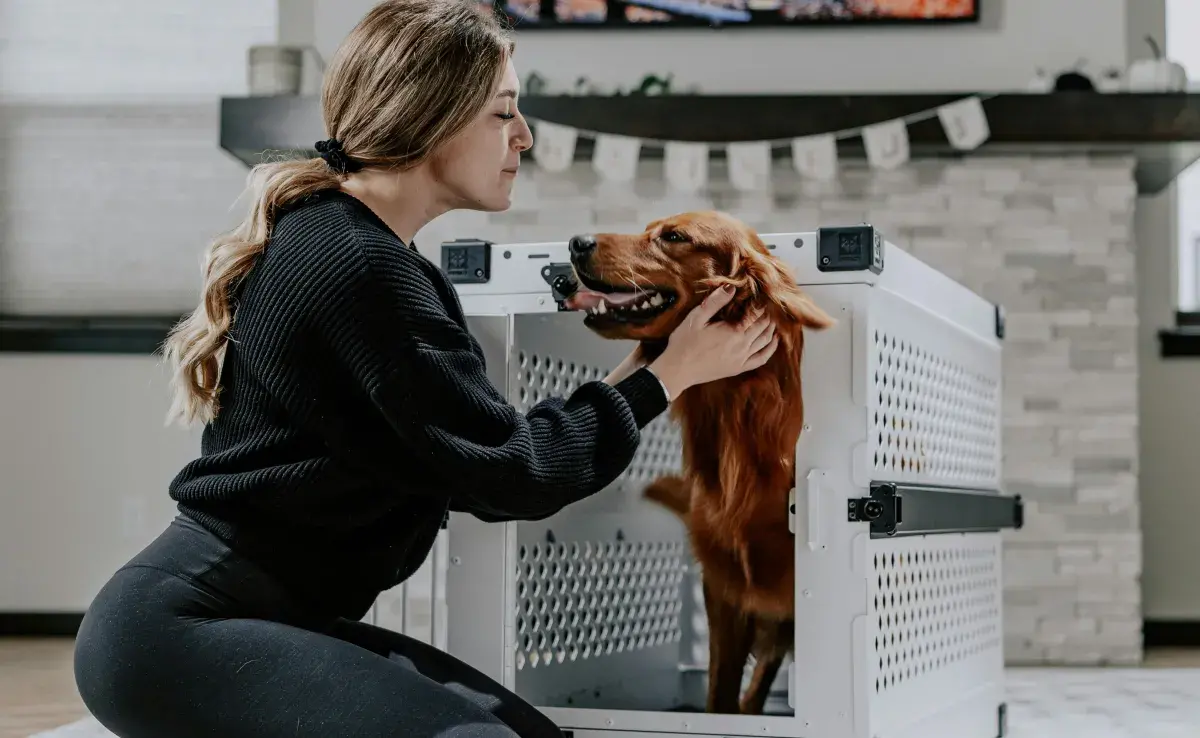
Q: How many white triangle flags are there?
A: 7